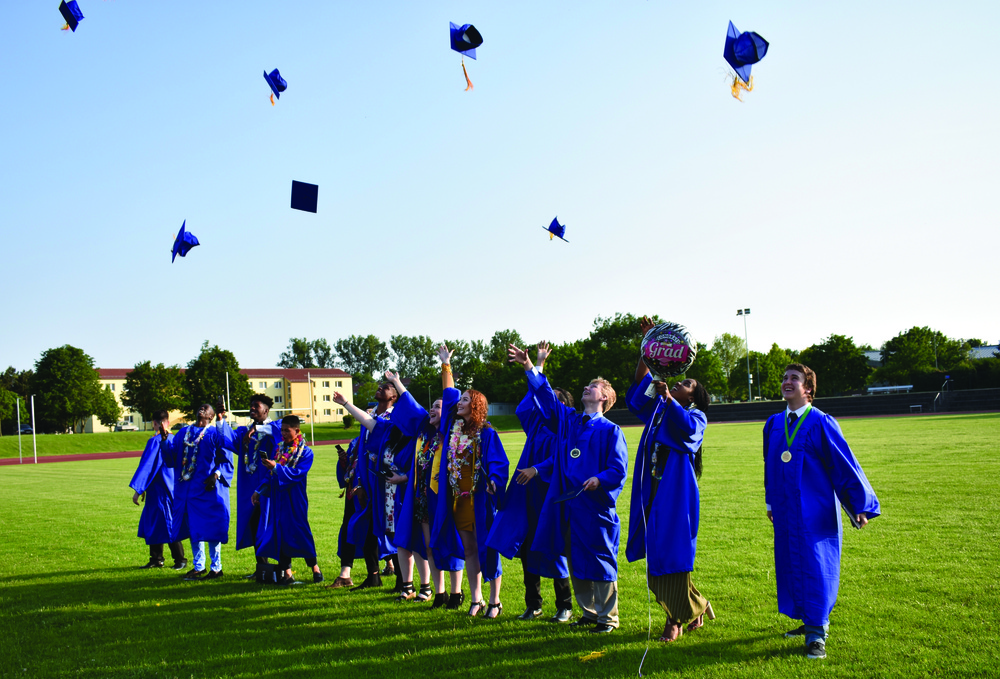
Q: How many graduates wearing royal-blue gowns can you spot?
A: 13